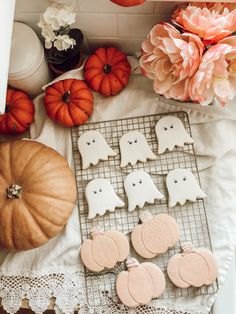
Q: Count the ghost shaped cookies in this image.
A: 6